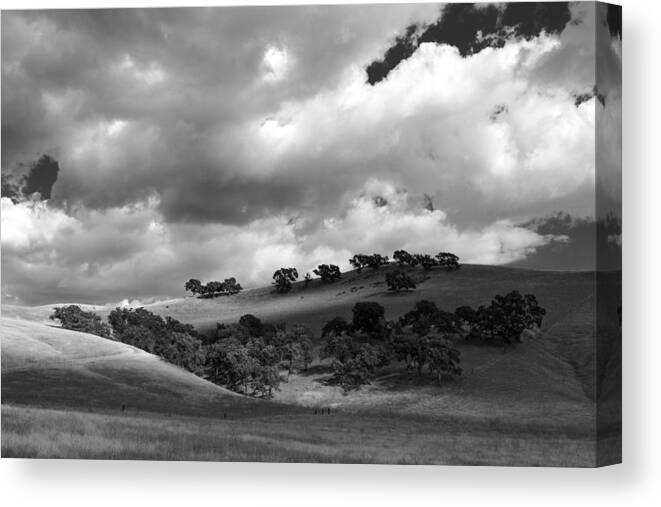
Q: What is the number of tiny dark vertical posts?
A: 5